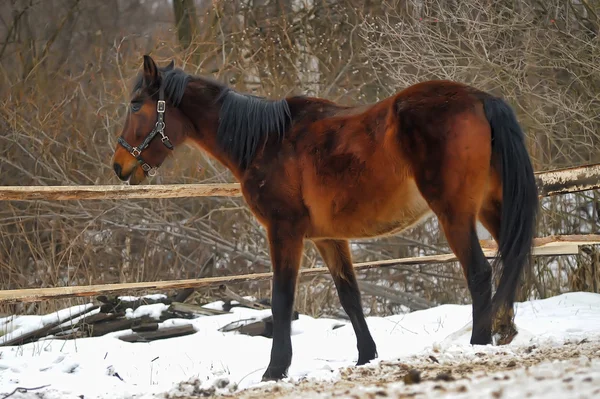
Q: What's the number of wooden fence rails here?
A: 2